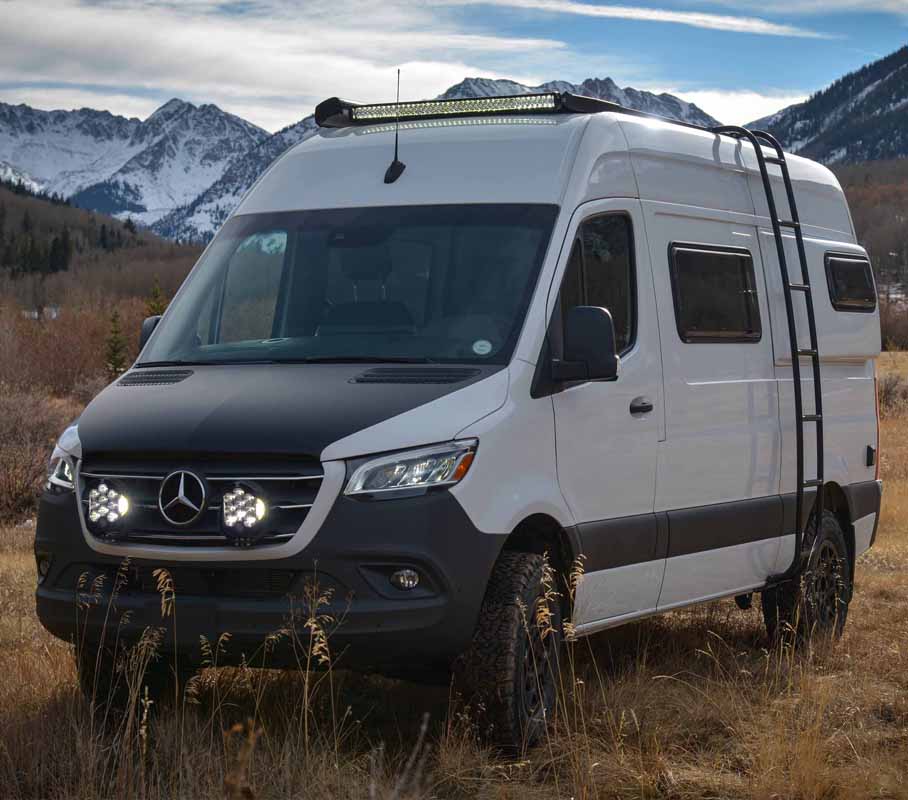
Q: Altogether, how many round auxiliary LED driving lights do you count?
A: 2